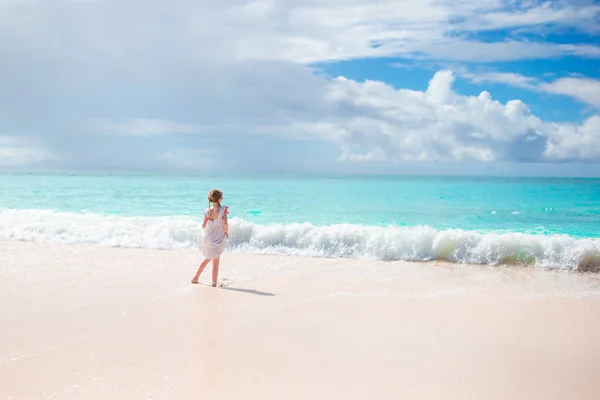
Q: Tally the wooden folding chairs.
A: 0